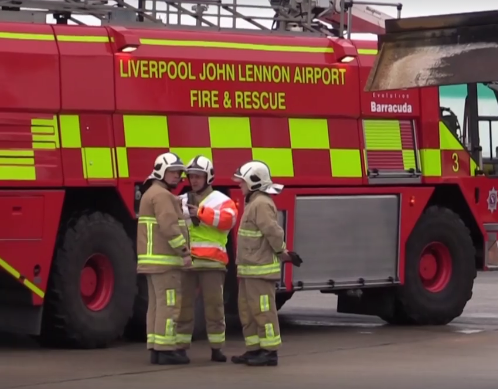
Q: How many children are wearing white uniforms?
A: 0